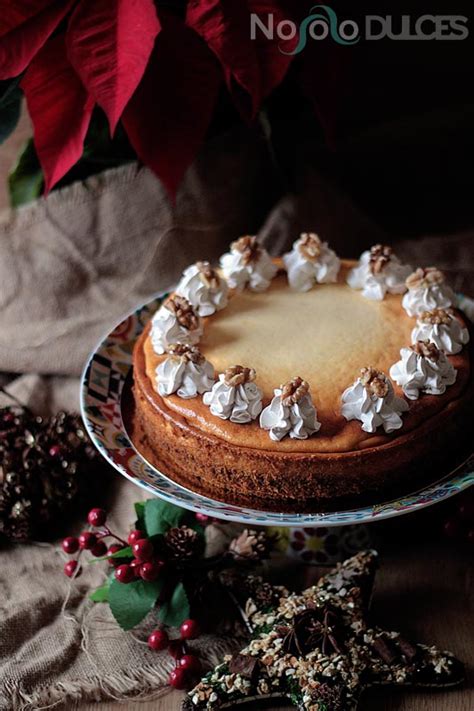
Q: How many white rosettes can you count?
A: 12